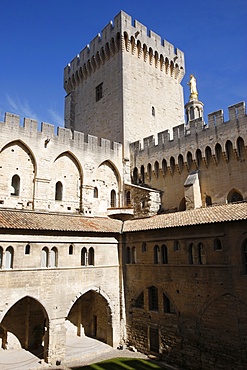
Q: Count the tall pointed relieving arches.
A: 3